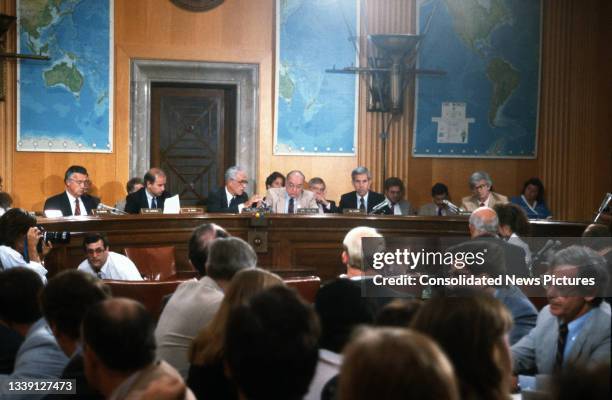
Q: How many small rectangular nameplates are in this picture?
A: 6